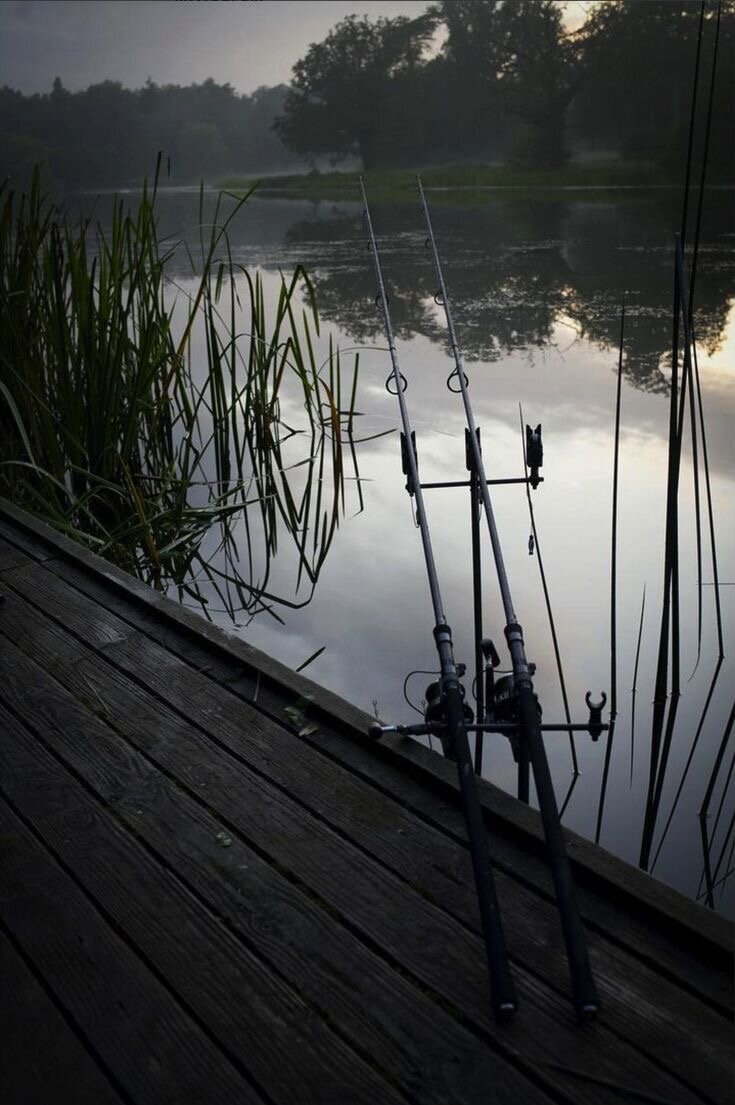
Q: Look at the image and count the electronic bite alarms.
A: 3